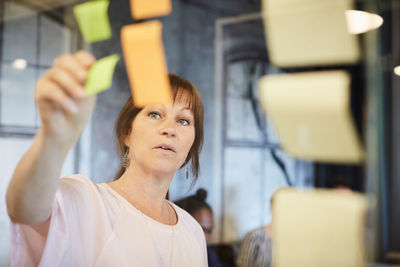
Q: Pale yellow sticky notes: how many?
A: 3